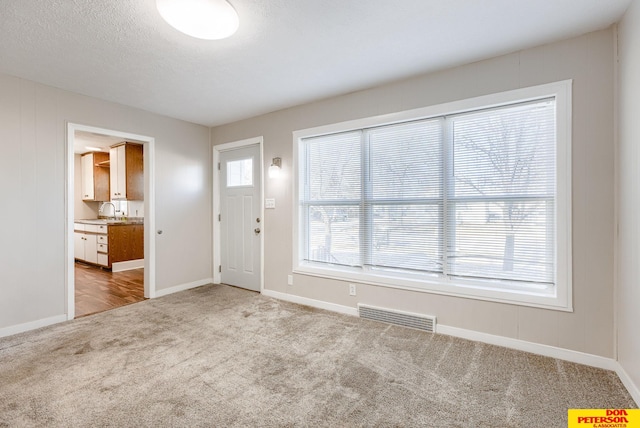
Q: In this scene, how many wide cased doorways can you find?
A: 1